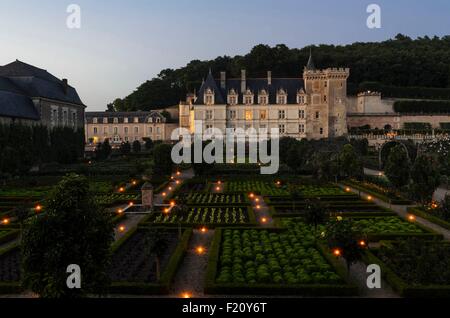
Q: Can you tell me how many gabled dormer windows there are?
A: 6